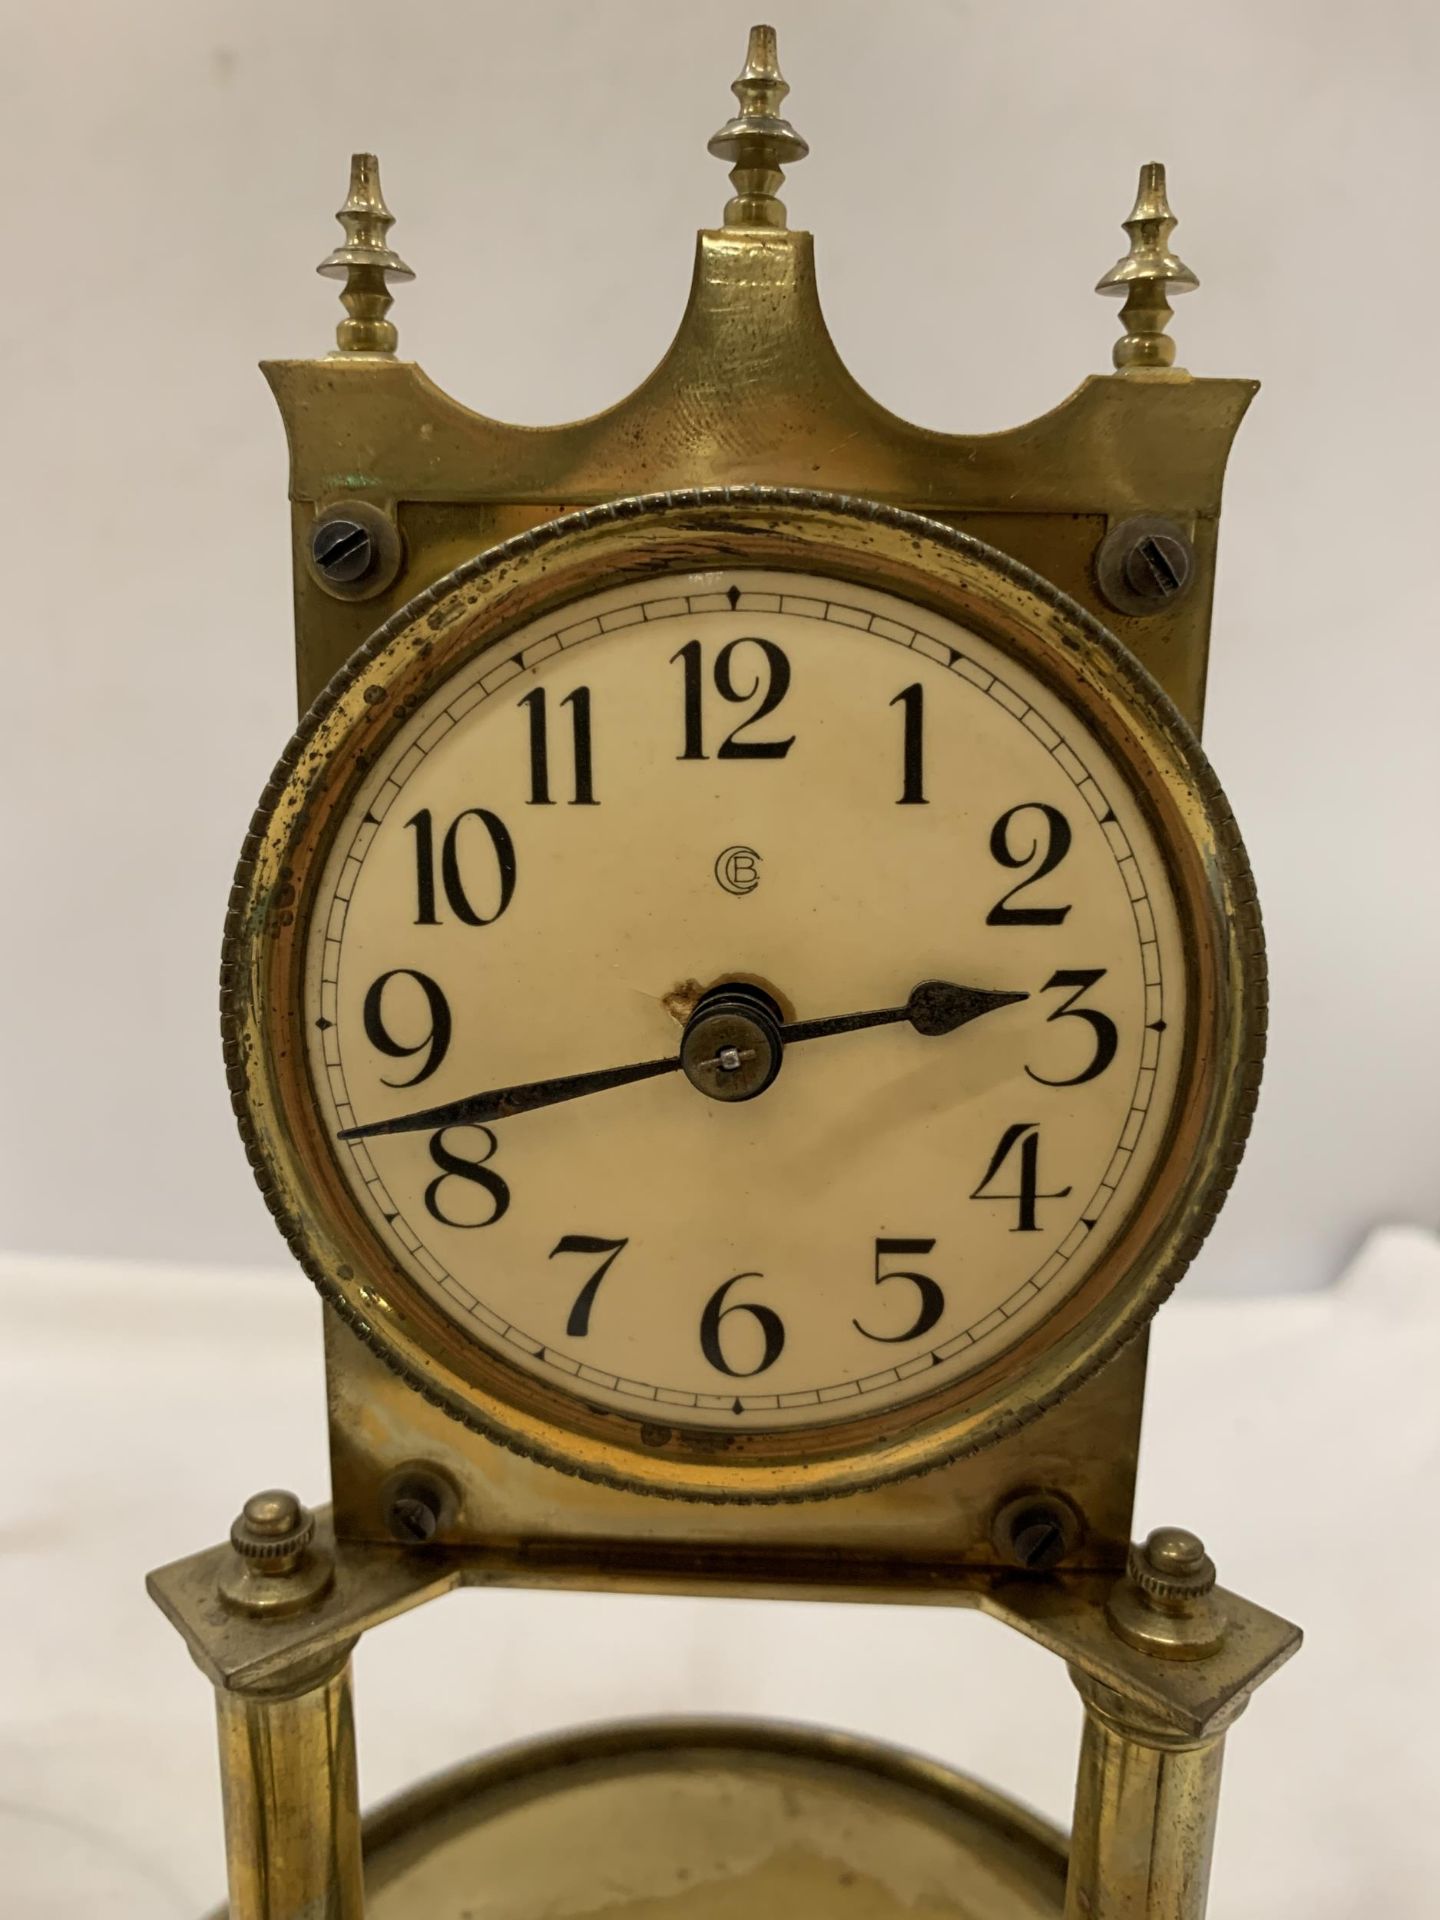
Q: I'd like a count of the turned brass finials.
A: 3